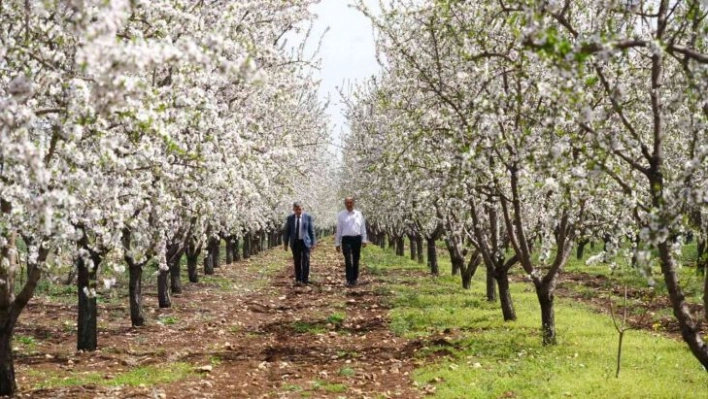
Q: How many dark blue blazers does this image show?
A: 1